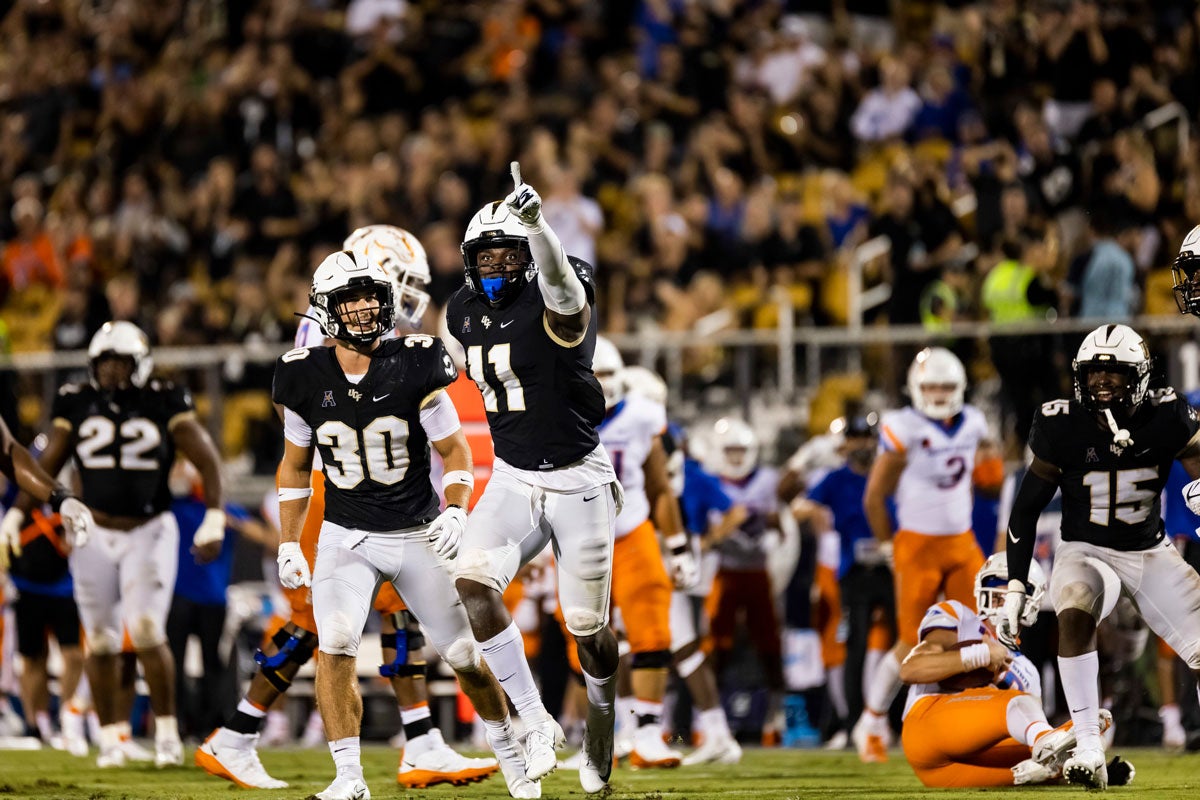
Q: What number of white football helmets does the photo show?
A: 11